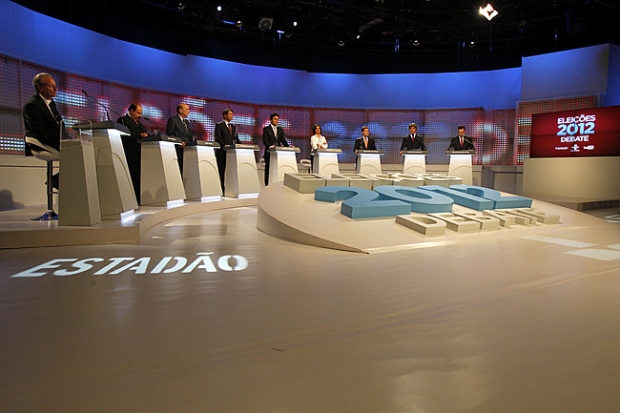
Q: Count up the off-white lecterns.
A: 9